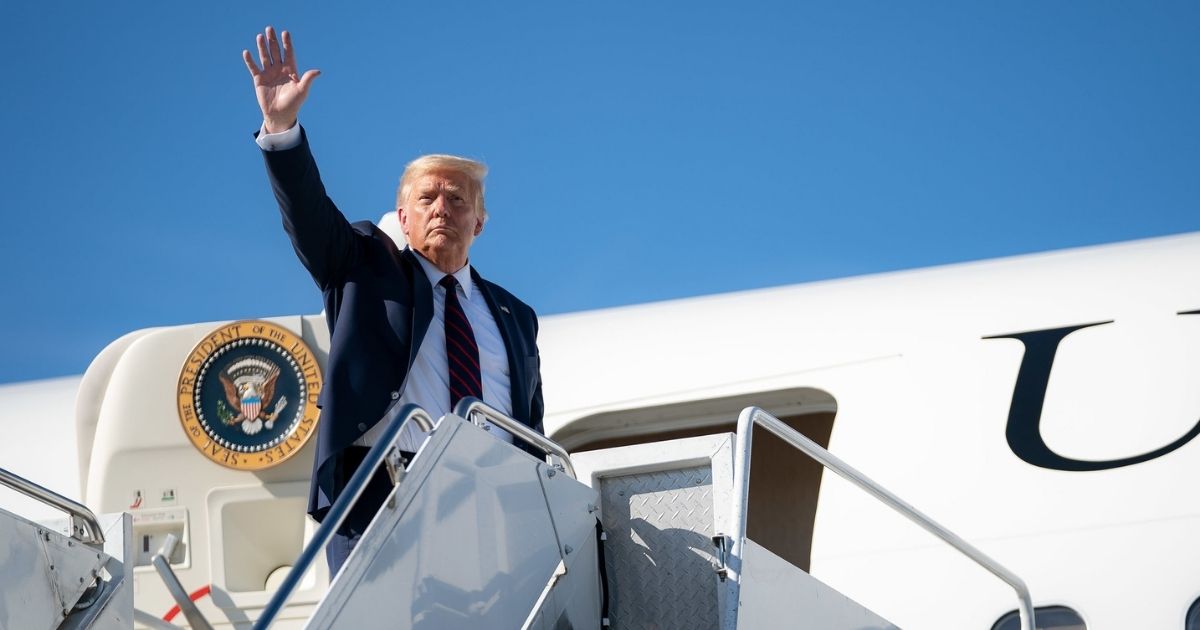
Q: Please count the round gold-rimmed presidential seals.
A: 1